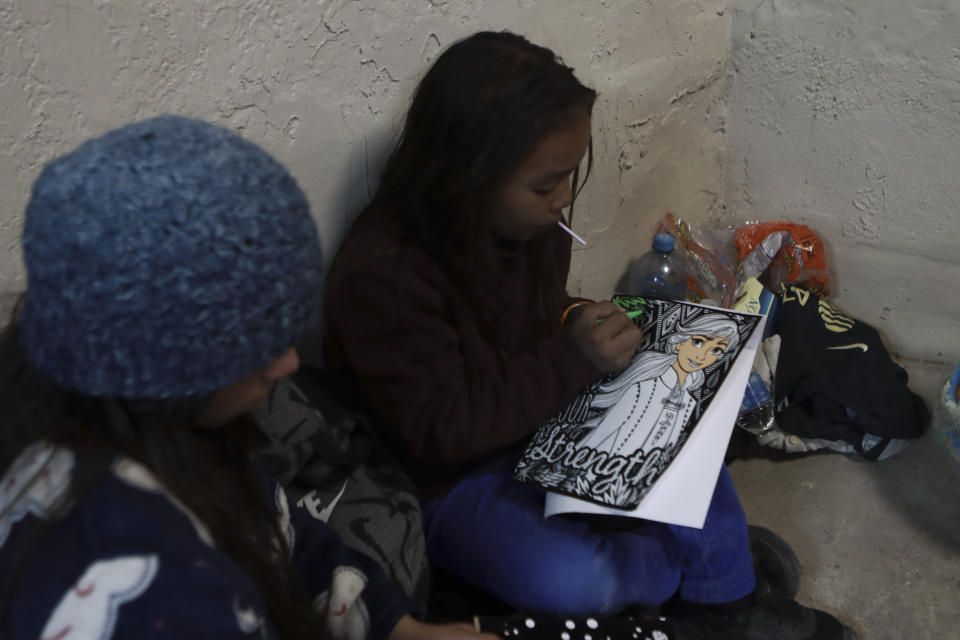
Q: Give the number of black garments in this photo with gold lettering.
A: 1